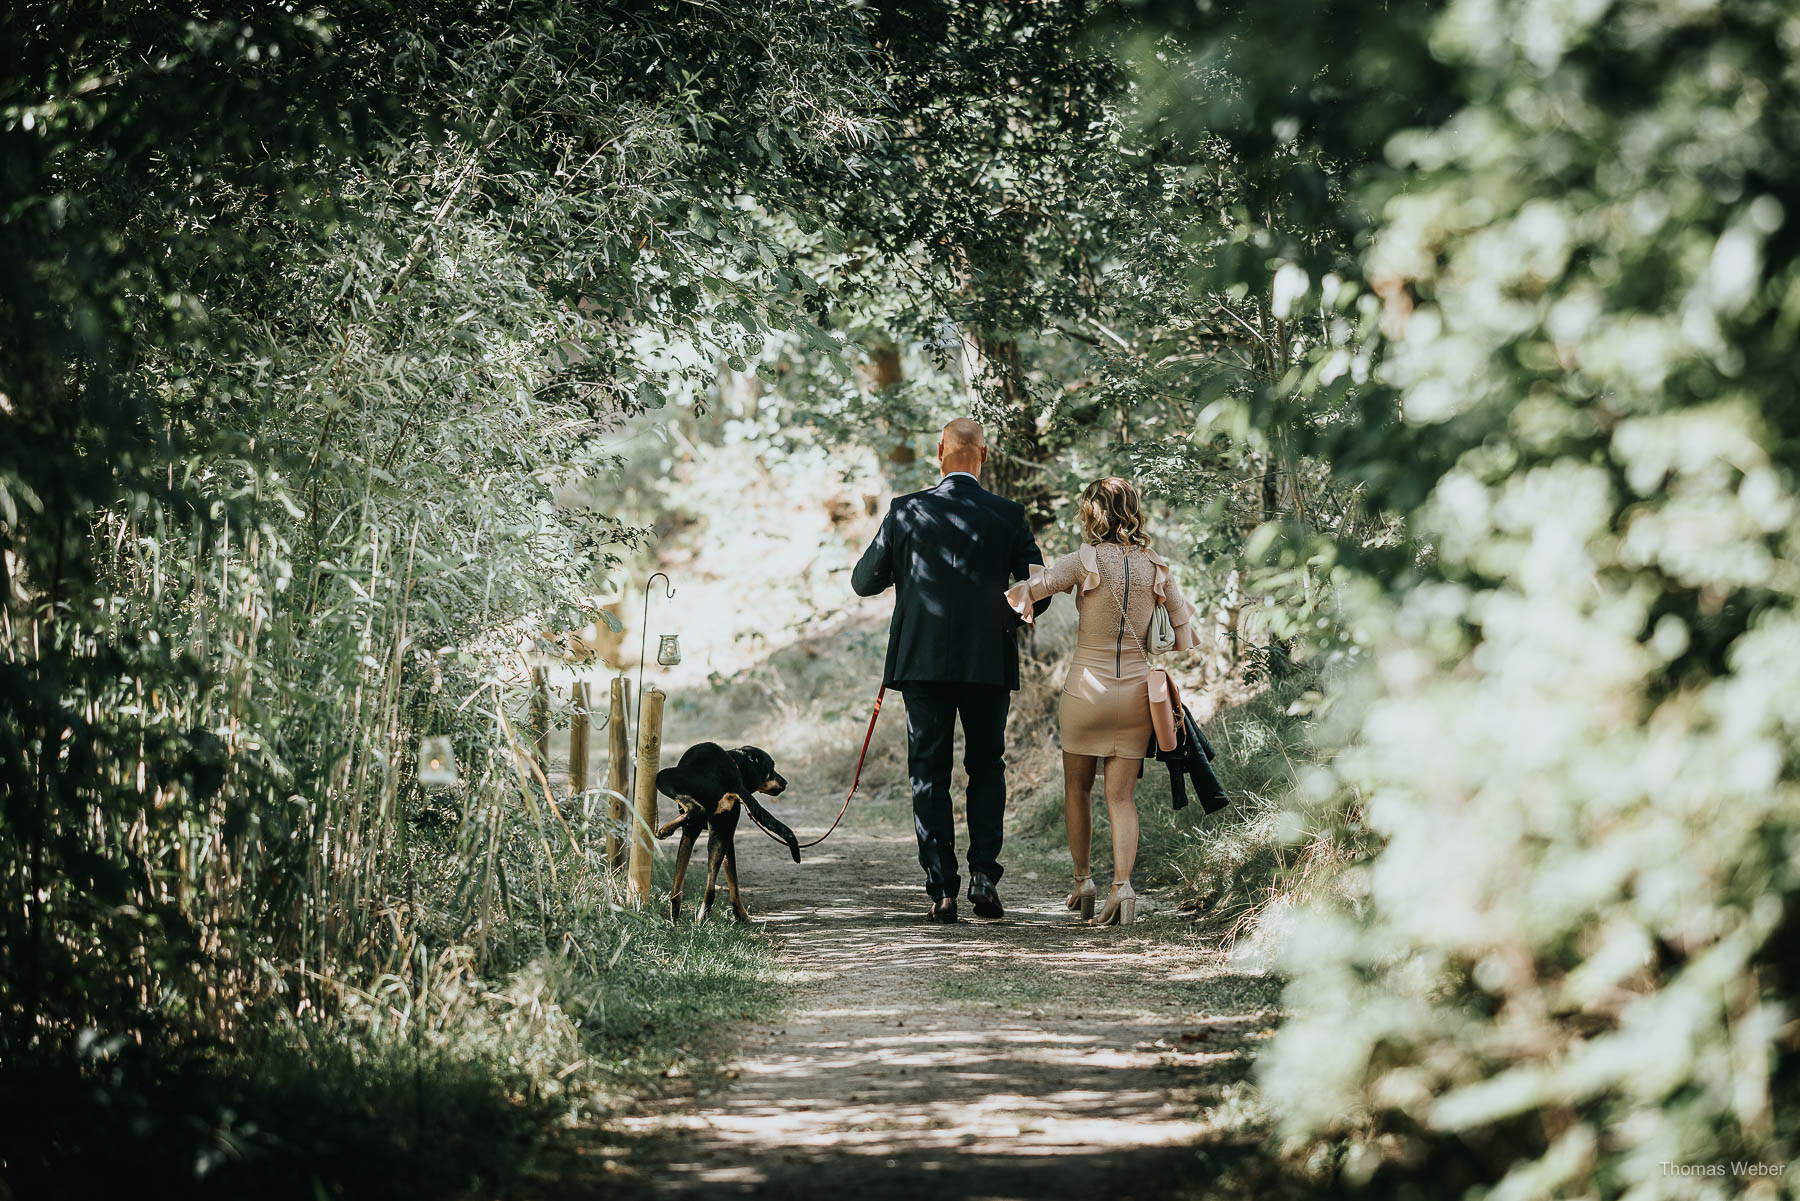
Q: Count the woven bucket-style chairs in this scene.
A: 0